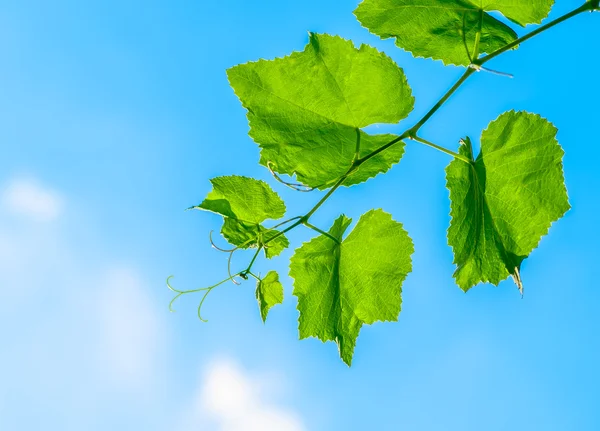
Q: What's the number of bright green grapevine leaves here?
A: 6